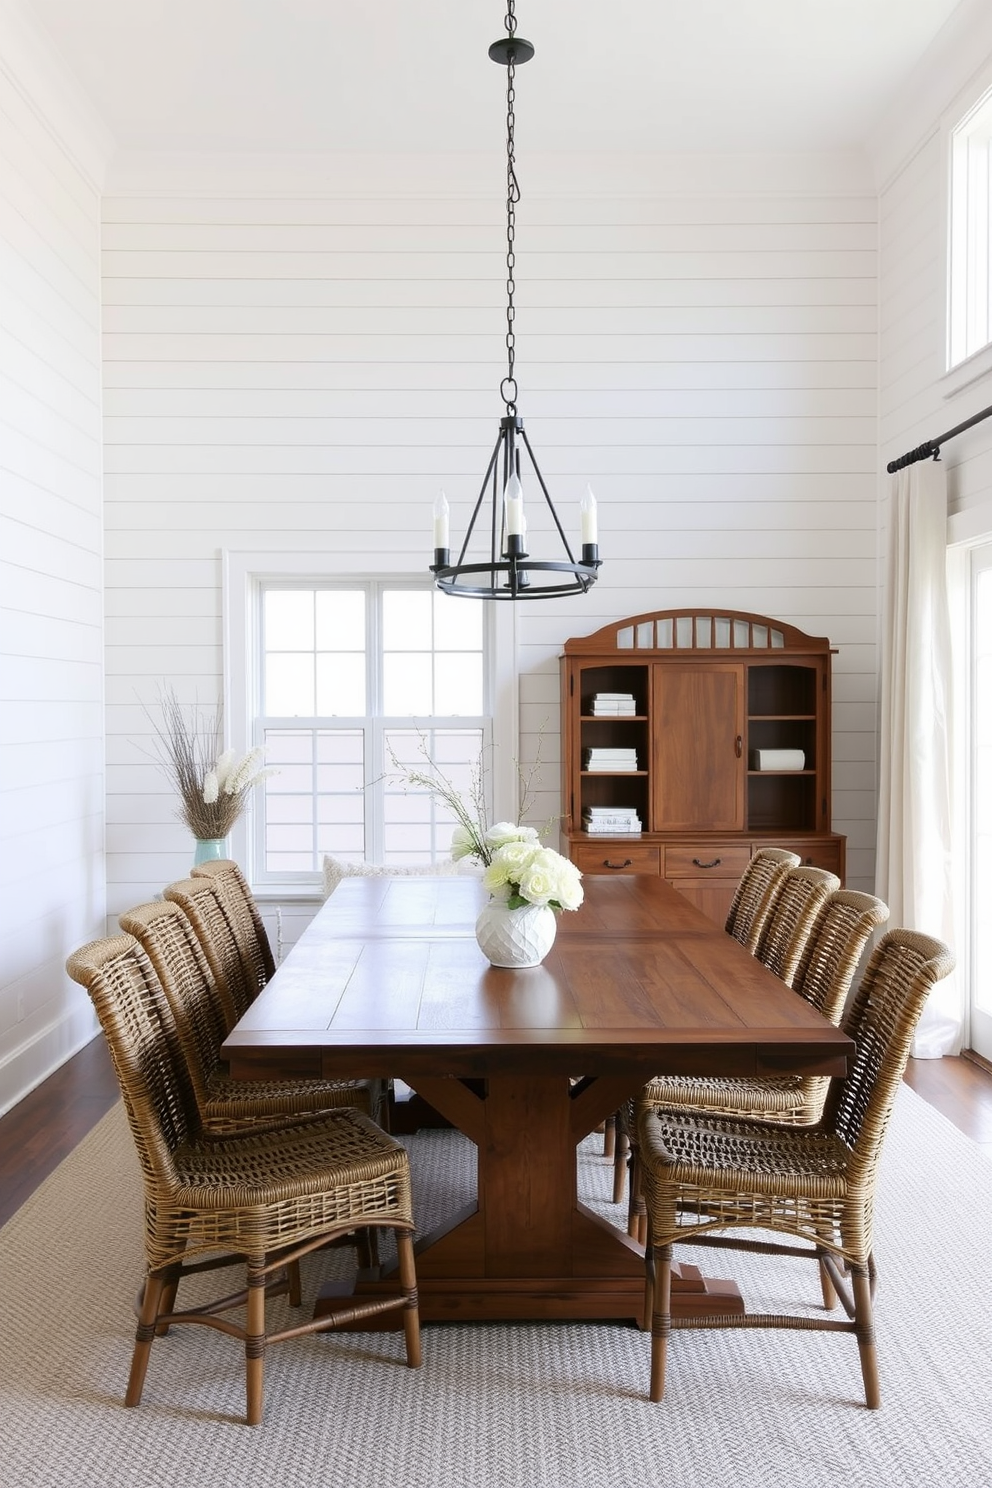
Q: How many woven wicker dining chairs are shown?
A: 8